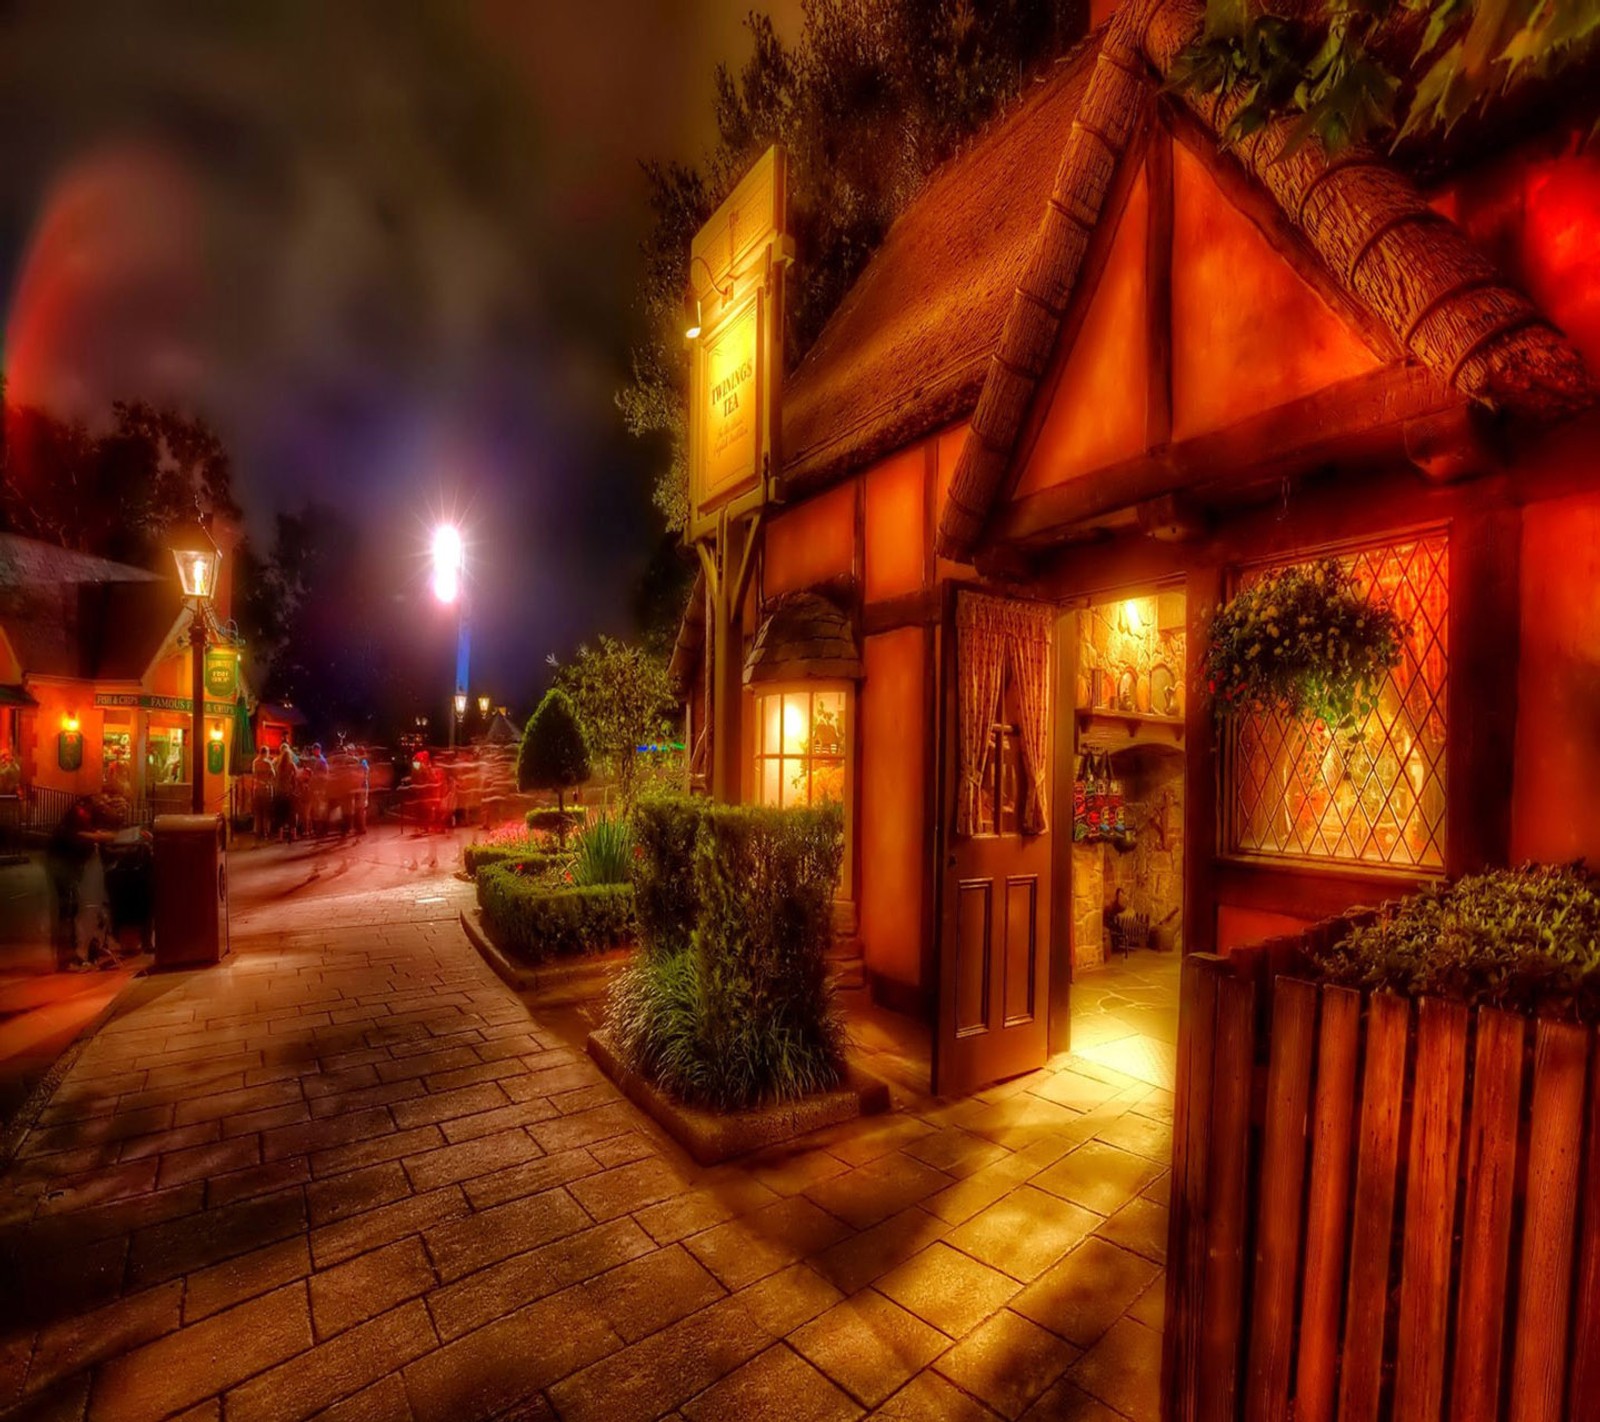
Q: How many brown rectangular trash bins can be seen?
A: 1